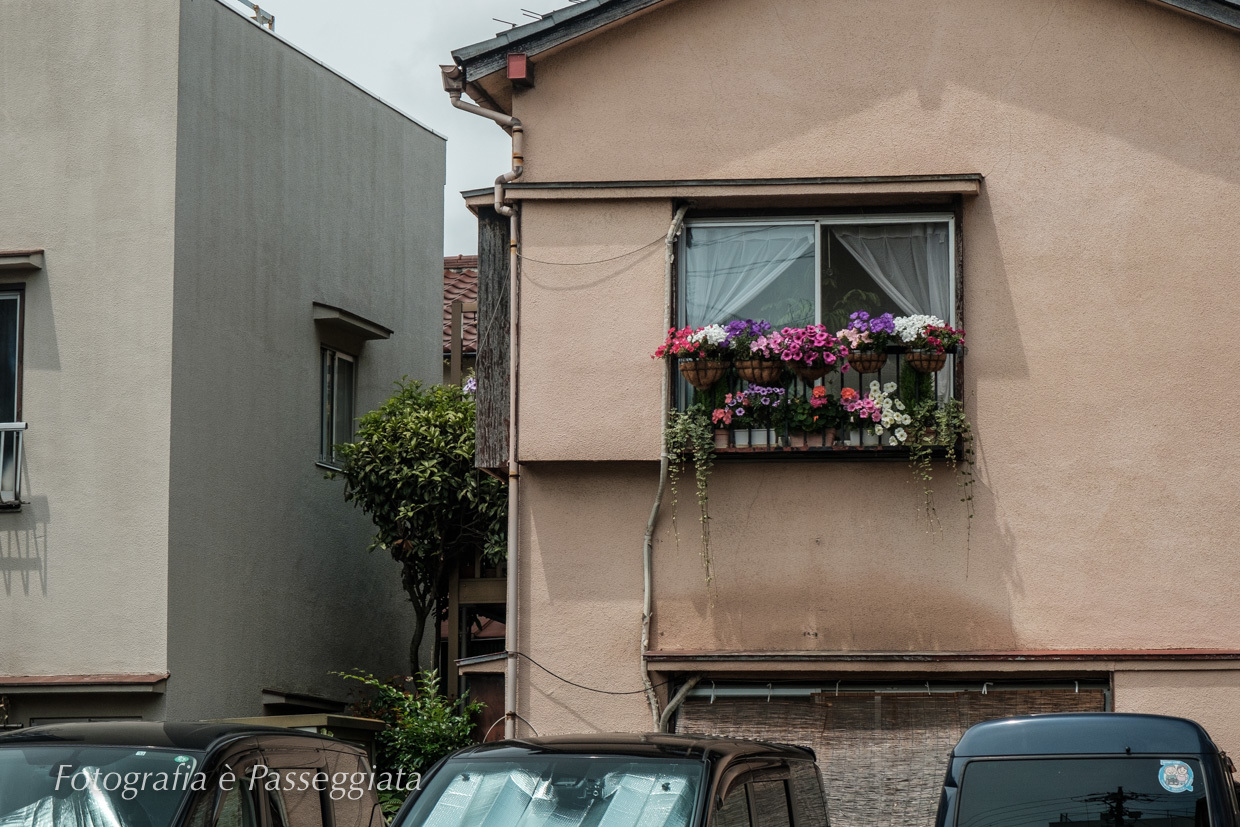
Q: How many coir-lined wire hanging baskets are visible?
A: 5